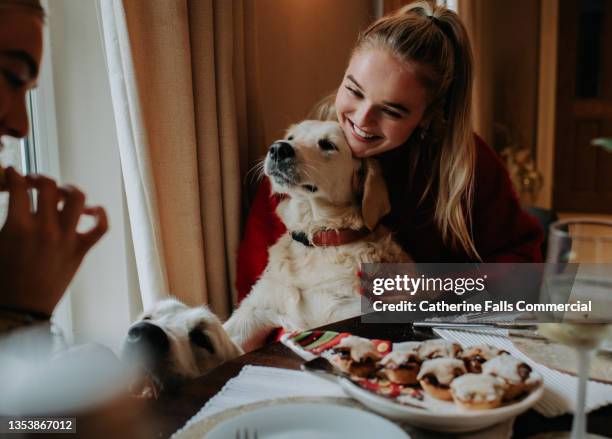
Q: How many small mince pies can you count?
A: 7